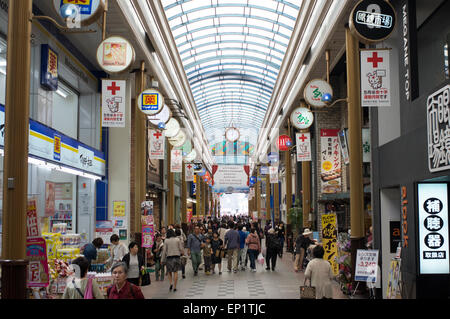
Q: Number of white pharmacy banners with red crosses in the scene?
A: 7